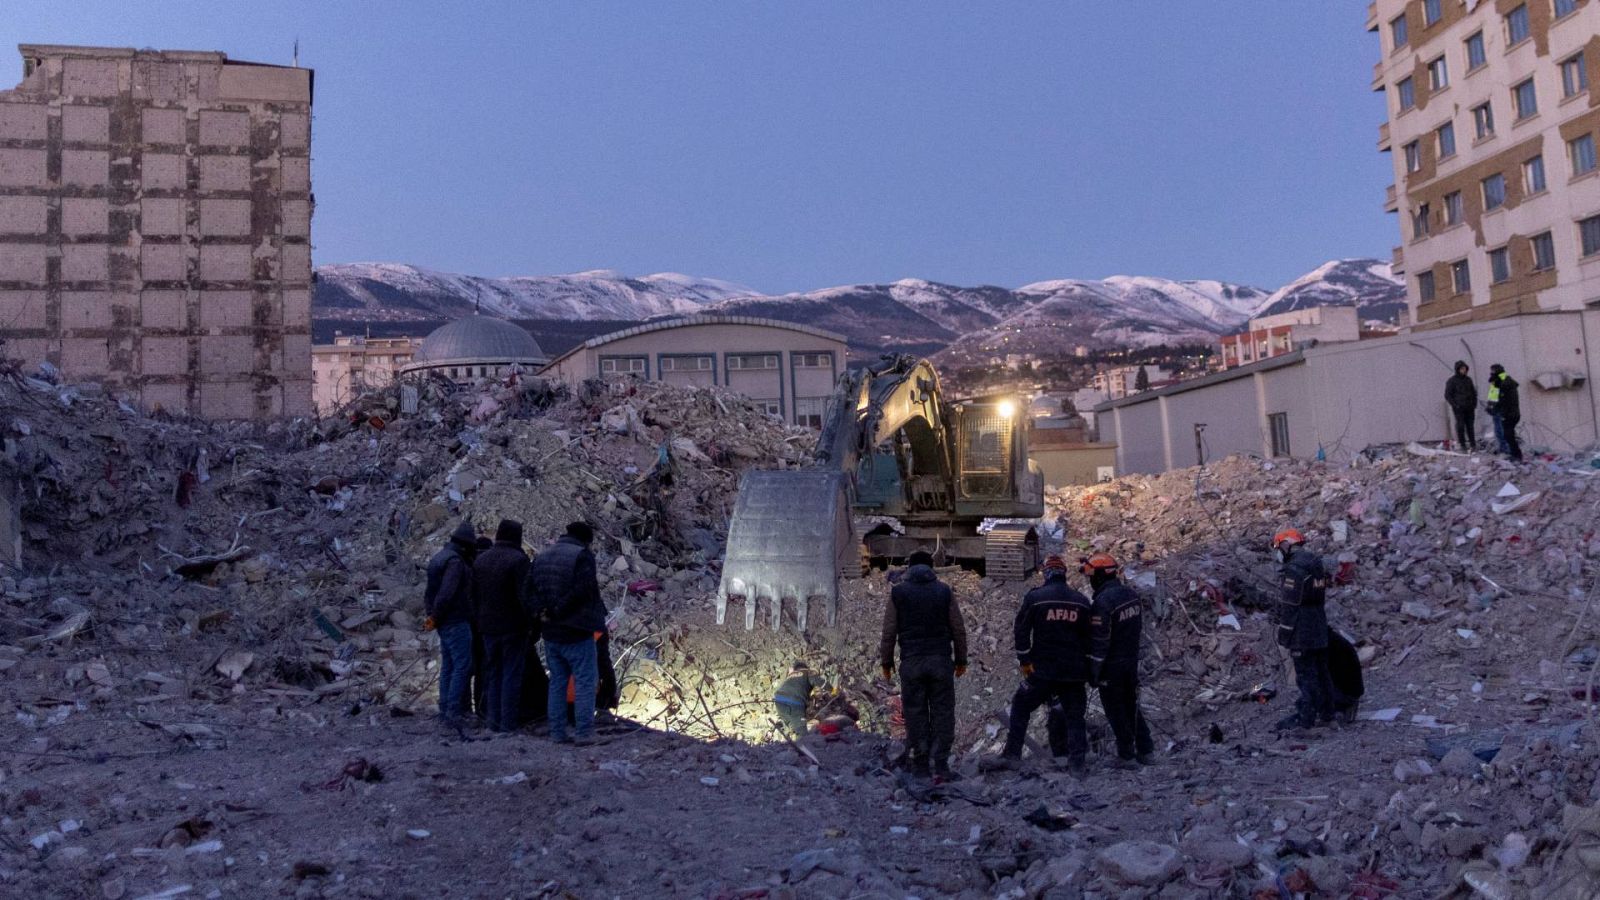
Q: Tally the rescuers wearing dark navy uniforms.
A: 3